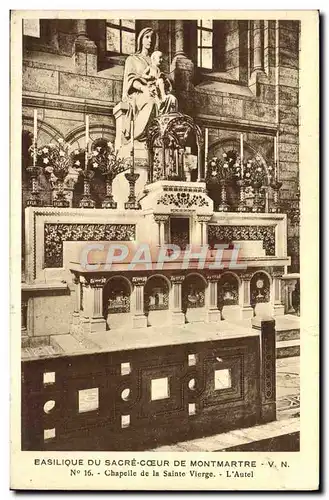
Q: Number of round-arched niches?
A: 5